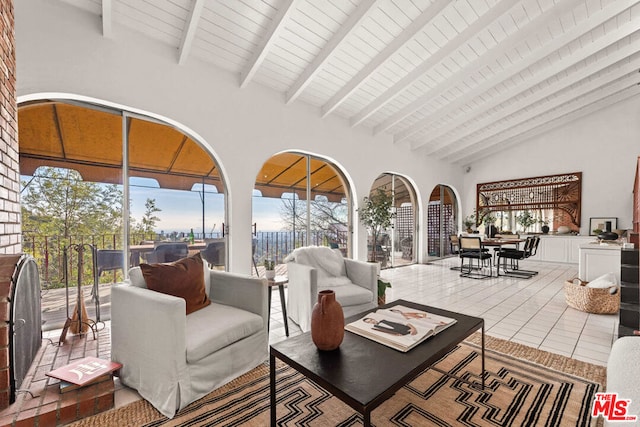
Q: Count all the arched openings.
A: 4